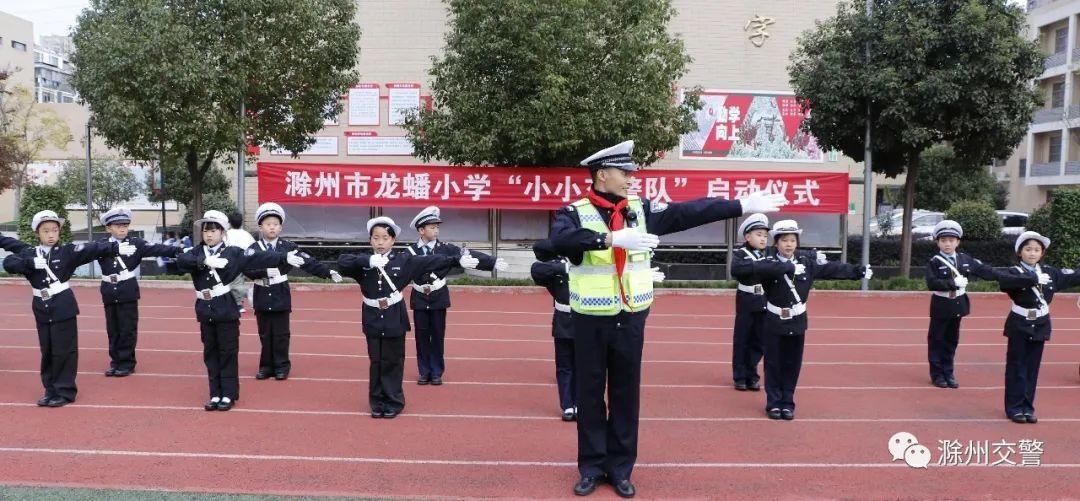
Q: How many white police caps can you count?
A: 11